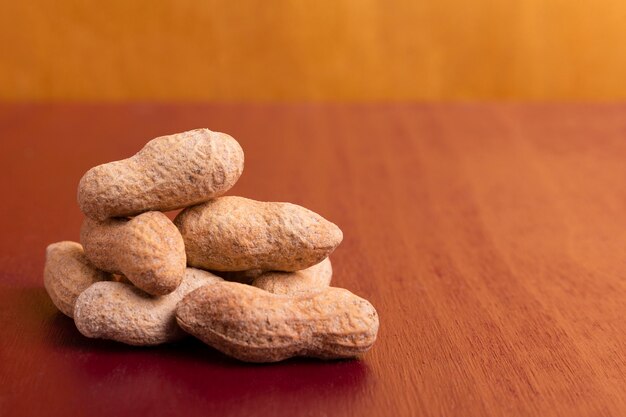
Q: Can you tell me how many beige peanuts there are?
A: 7